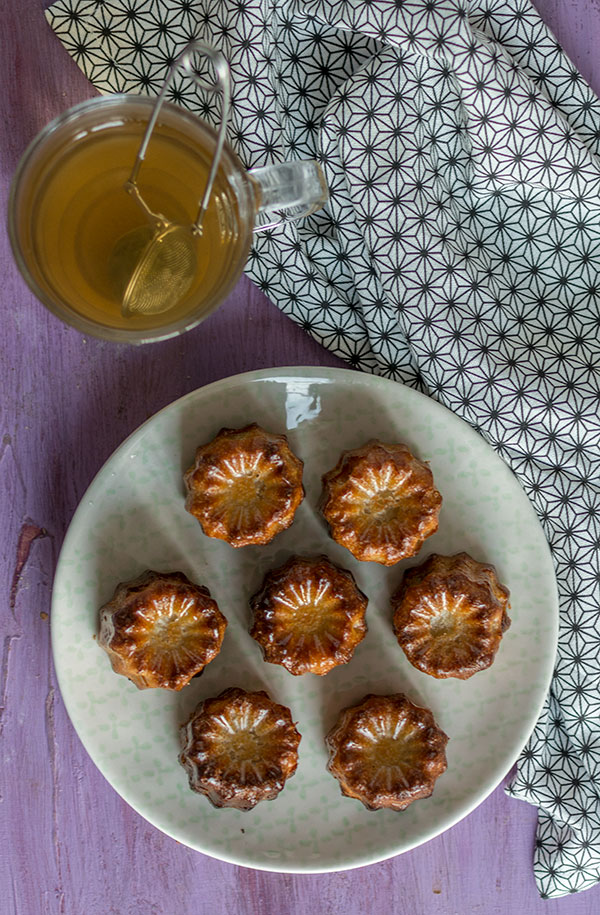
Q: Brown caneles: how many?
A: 7